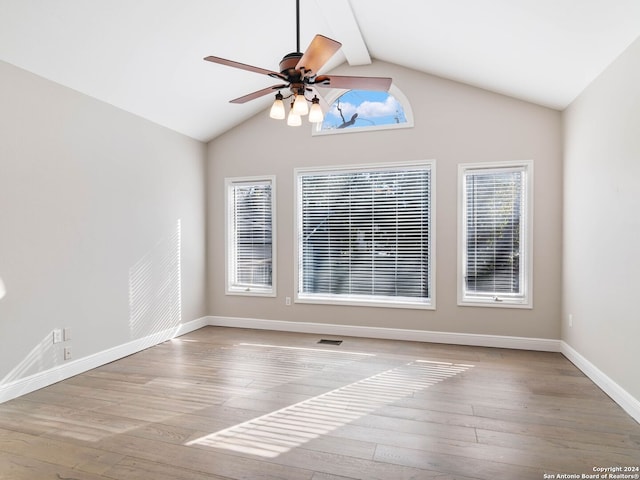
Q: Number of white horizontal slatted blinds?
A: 3